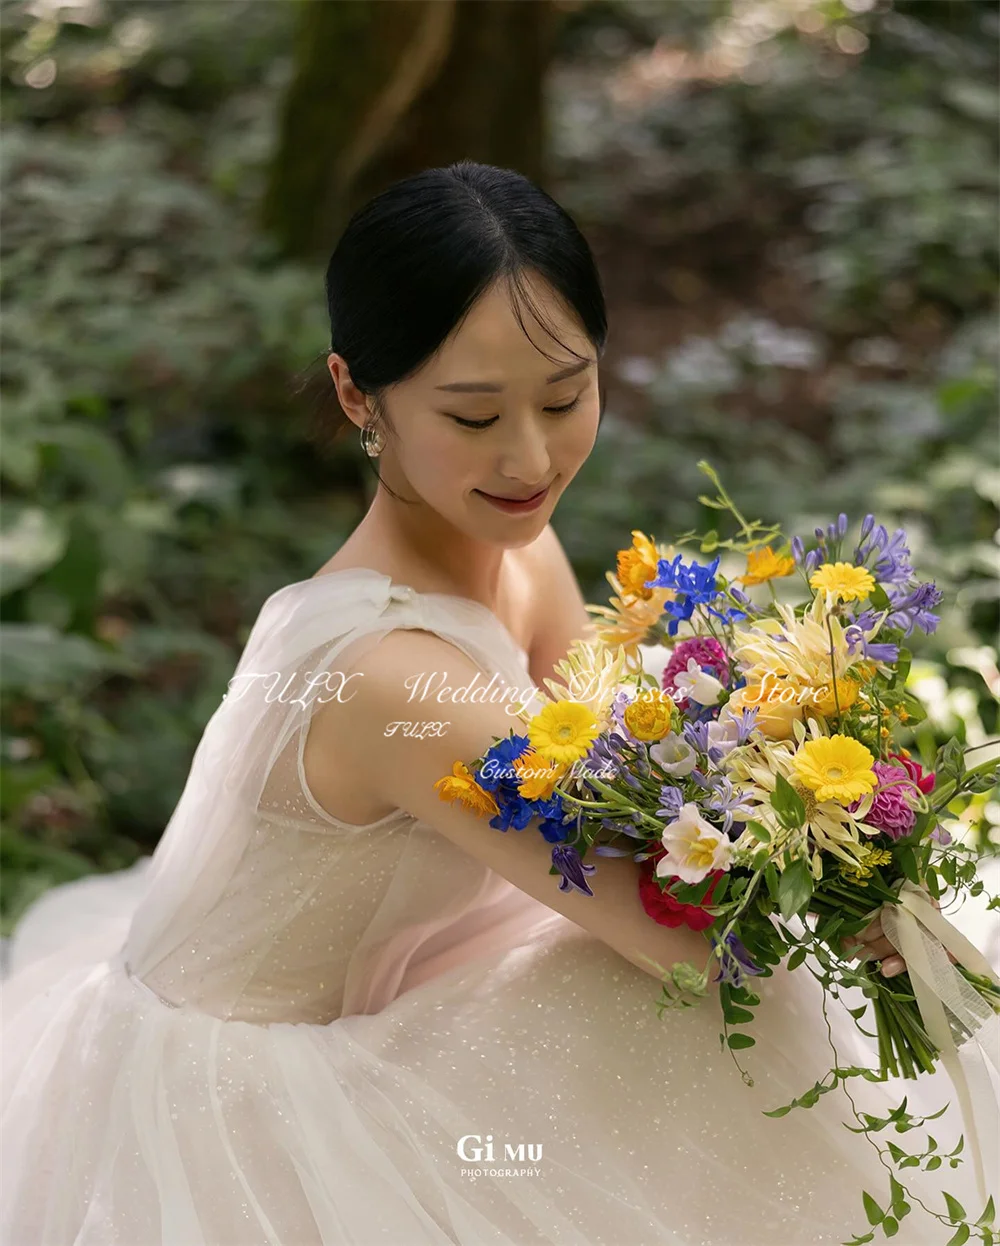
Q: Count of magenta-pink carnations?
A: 2